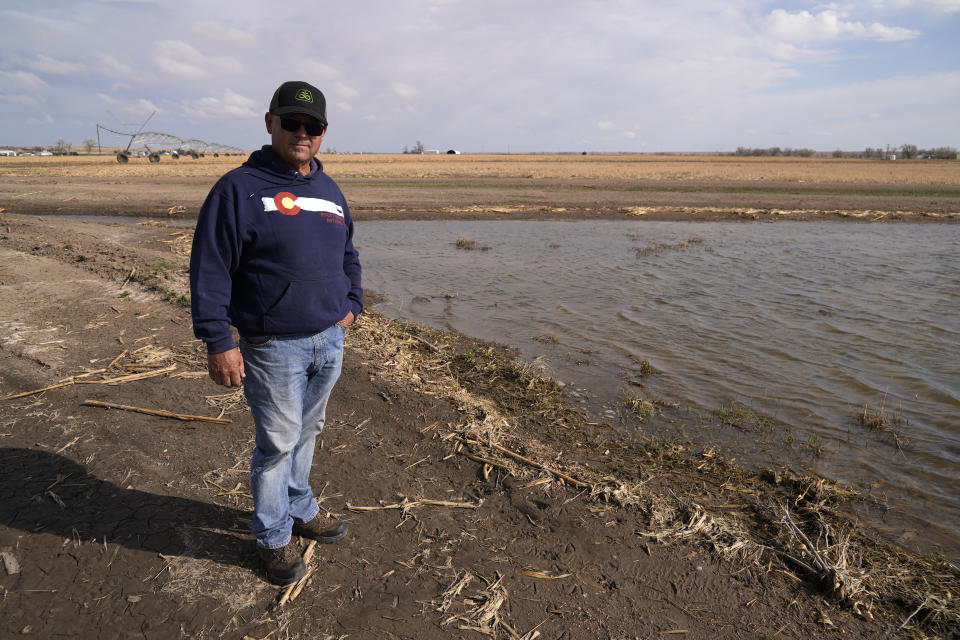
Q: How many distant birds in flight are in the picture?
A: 0